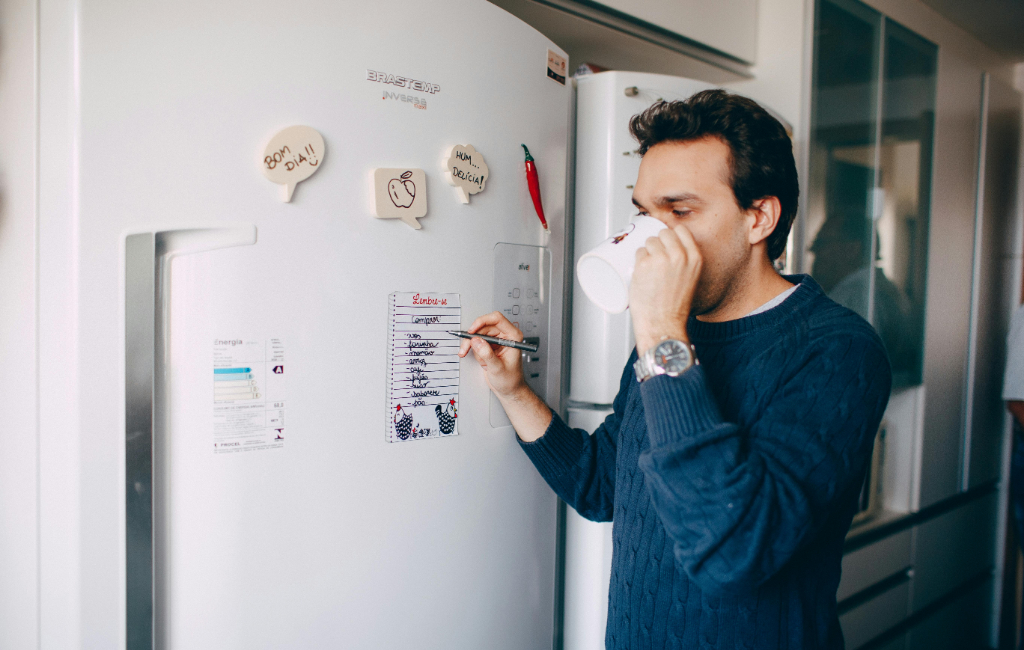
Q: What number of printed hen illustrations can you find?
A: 2